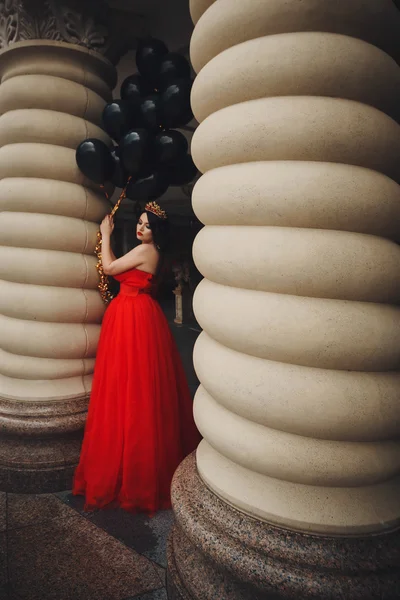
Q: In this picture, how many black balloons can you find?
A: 12